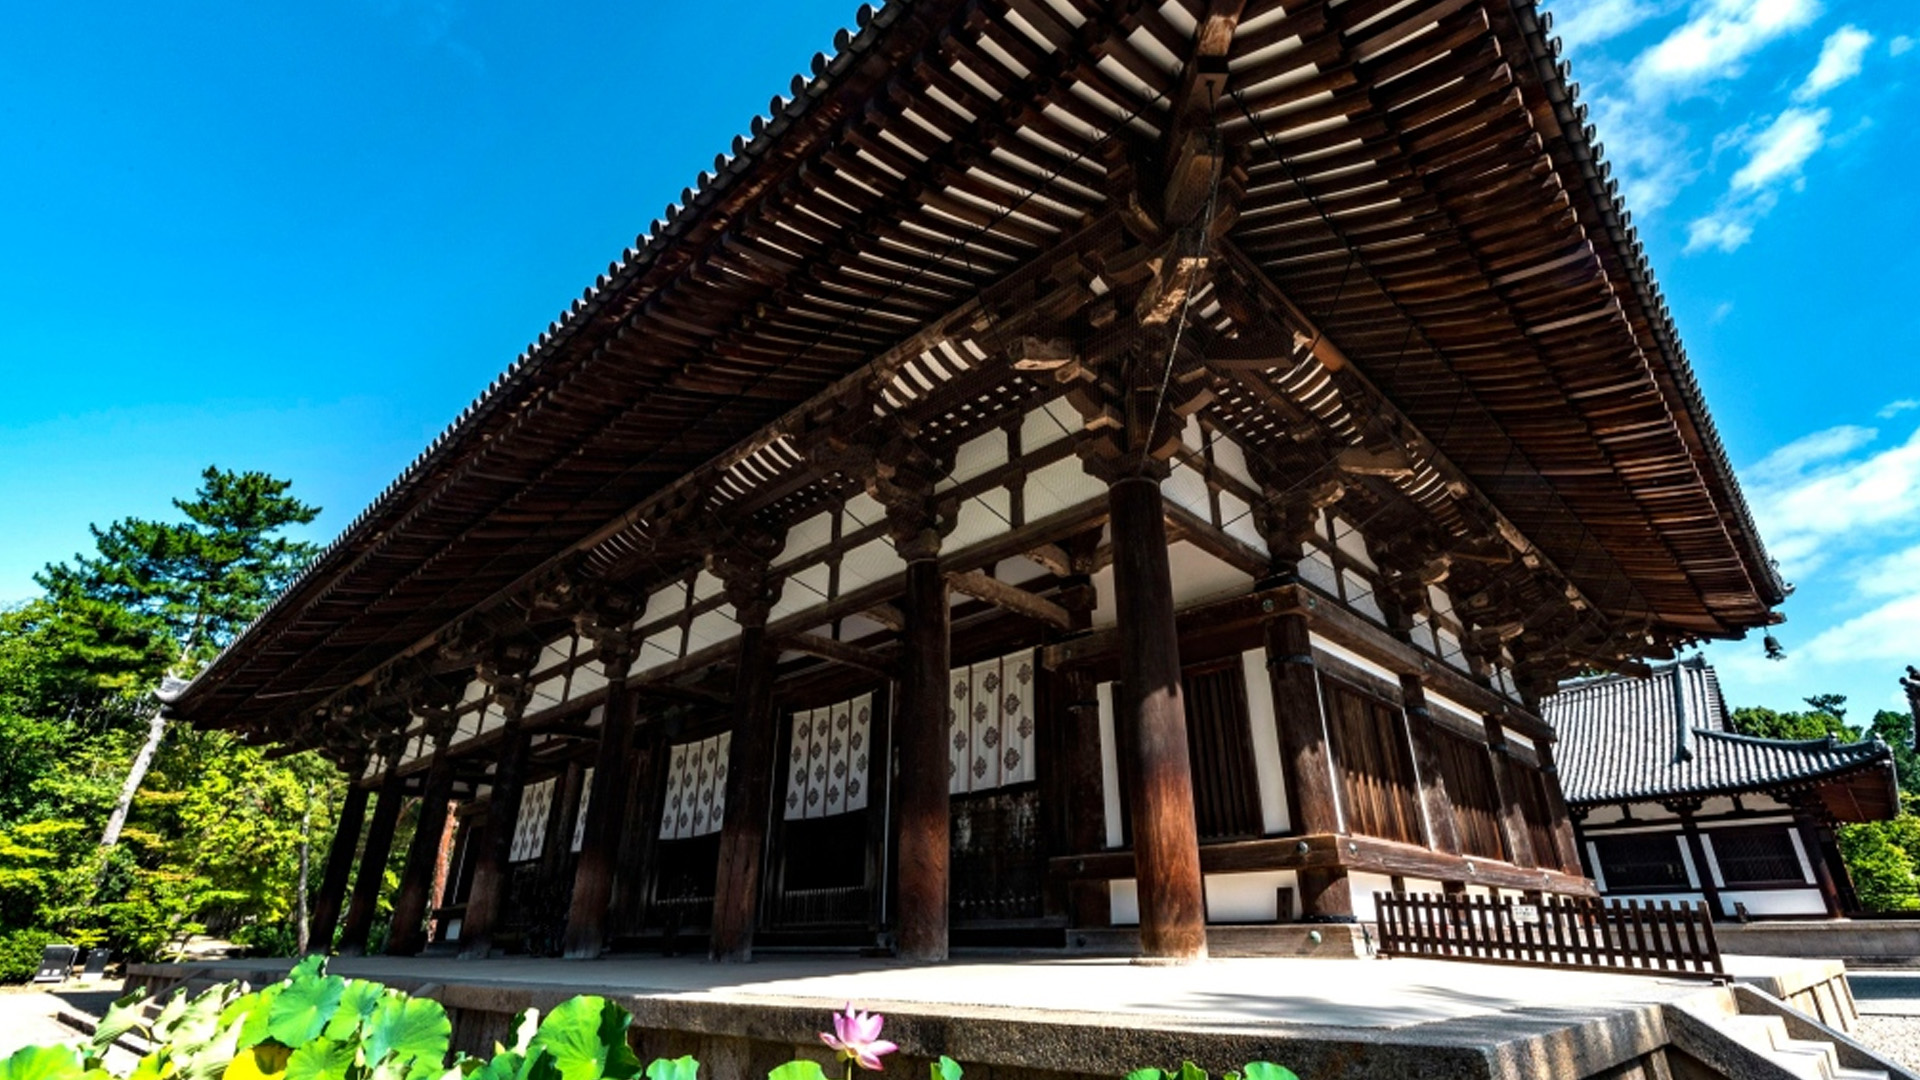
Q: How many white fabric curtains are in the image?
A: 5